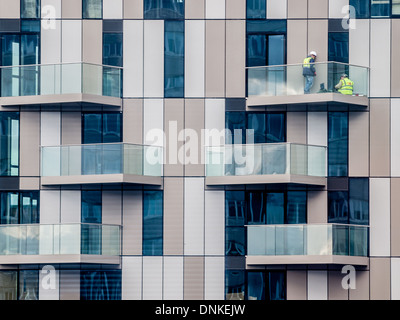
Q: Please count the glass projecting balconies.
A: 6